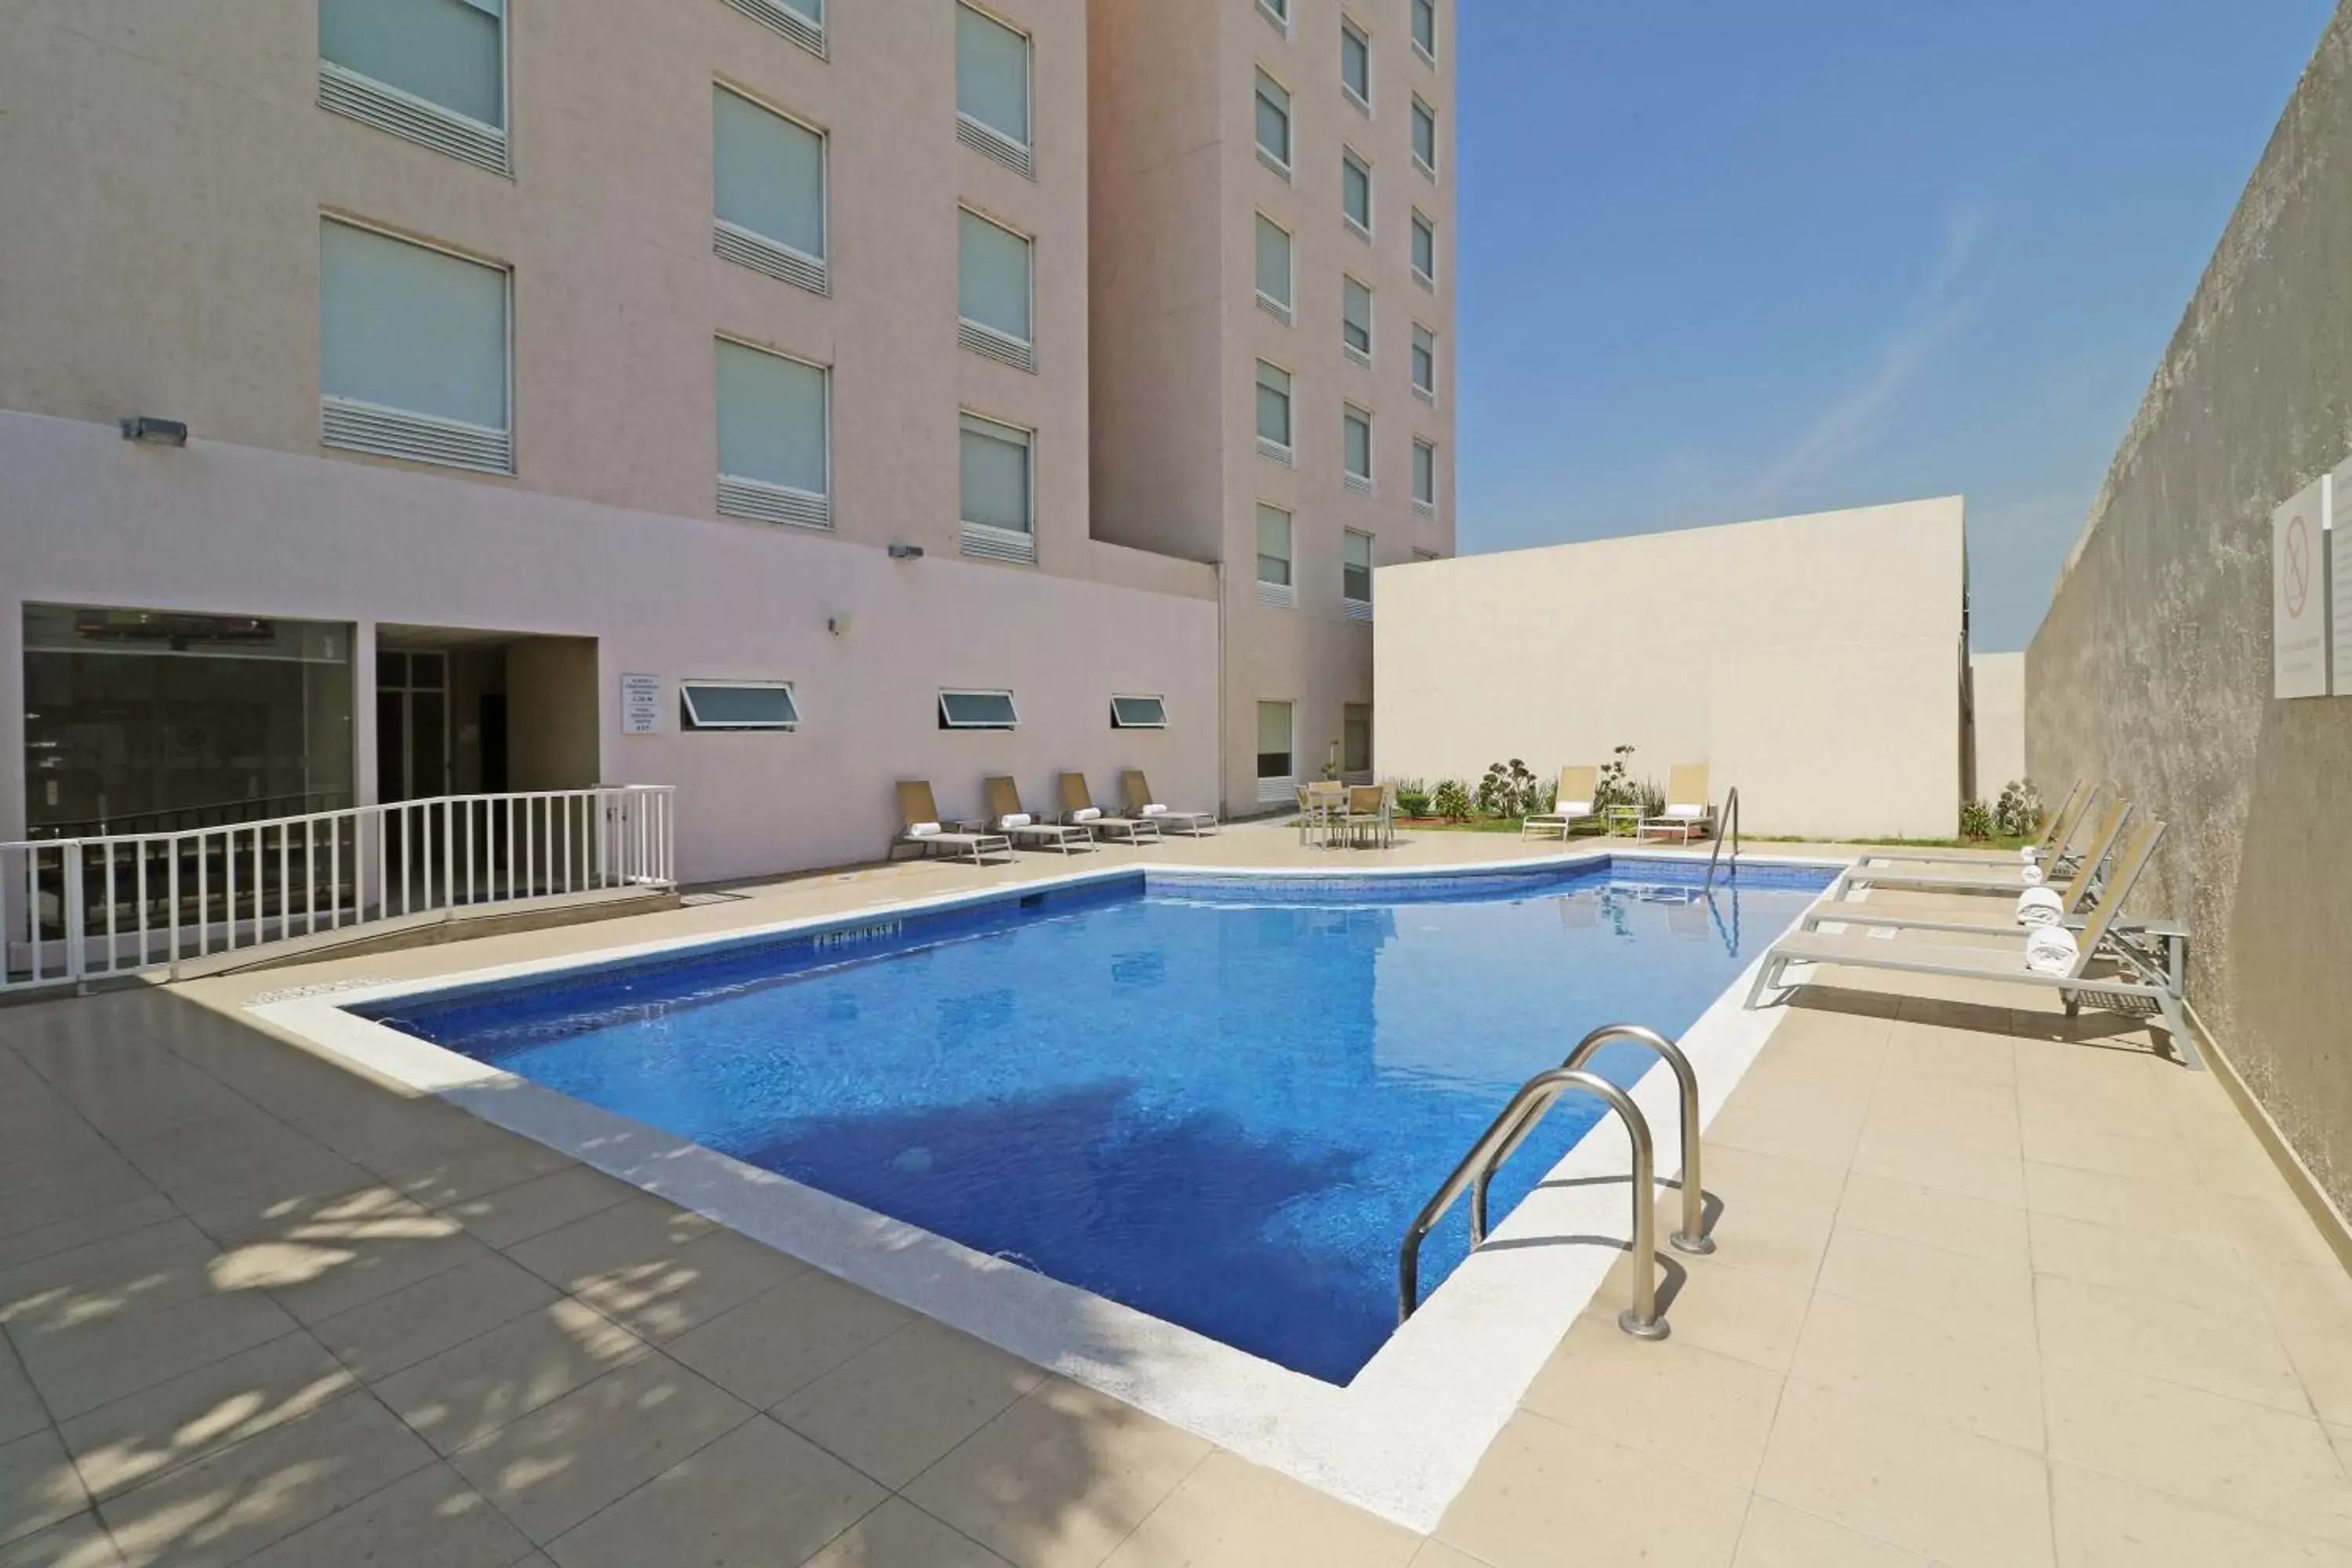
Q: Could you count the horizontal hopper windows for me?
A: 3